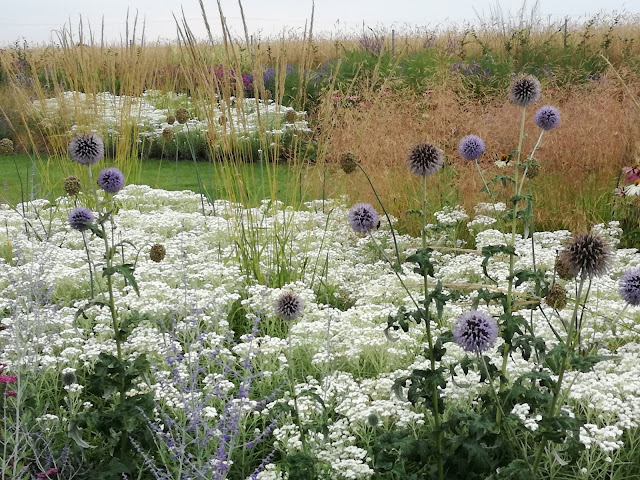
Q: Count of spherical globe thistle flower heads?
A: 12